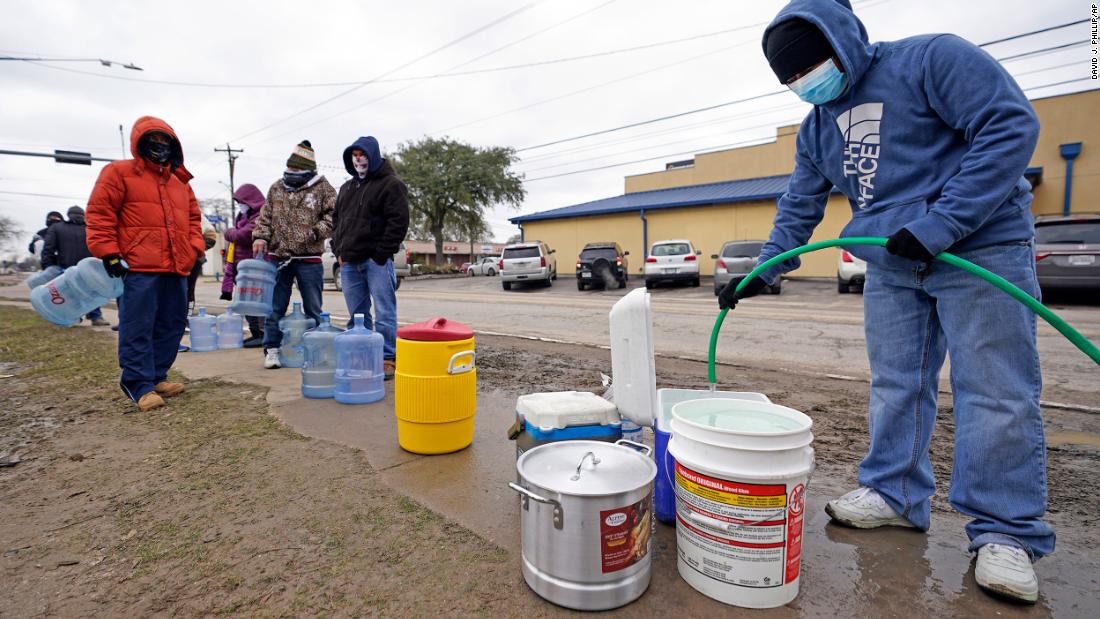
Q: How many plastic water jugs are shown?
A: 8